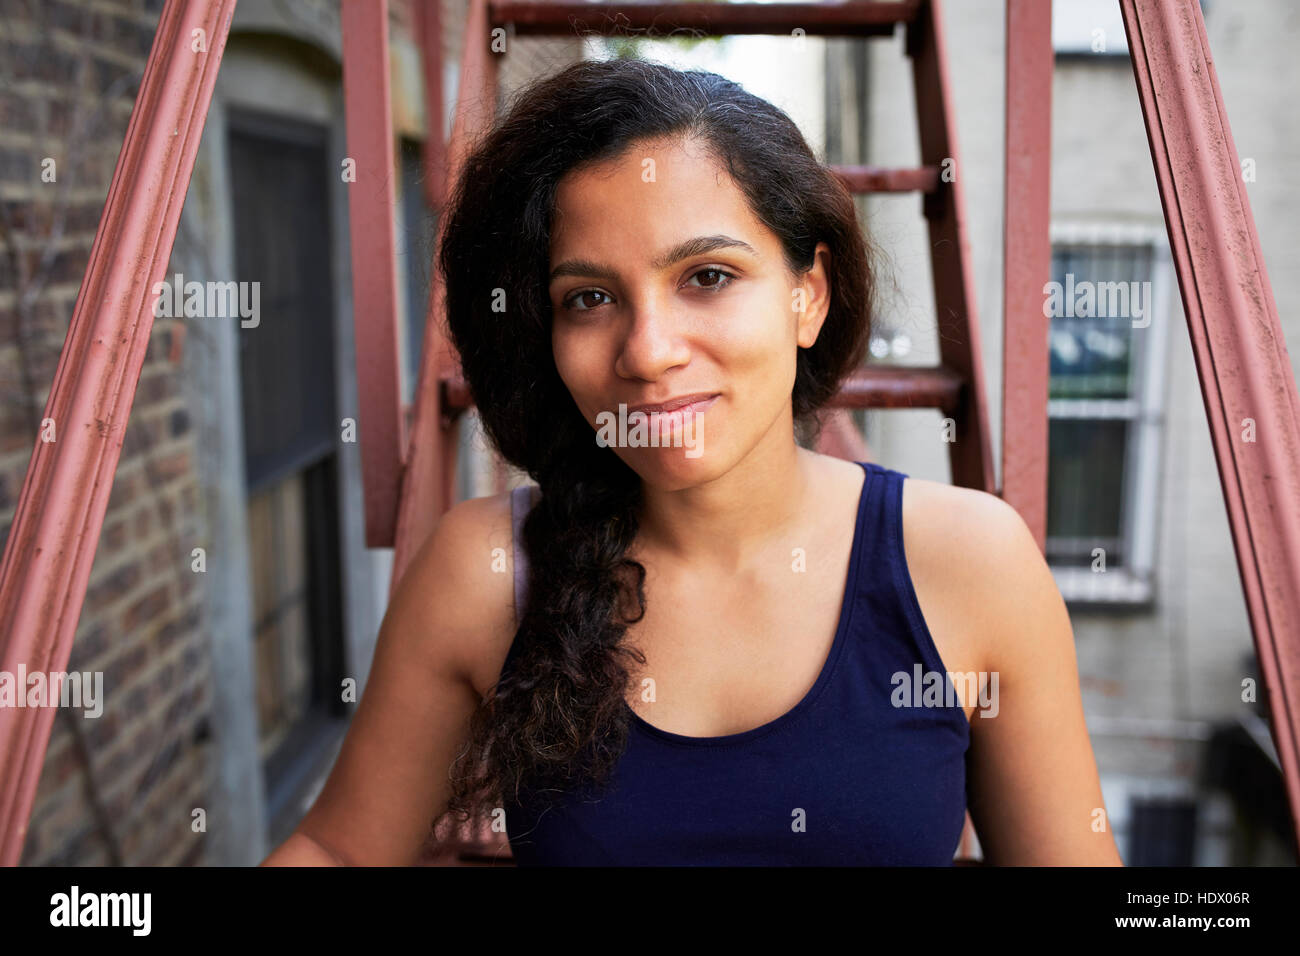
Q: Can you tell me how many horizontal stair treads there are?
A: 3